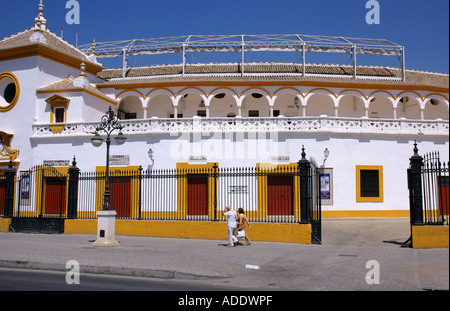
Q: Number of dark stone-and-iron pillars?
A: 4